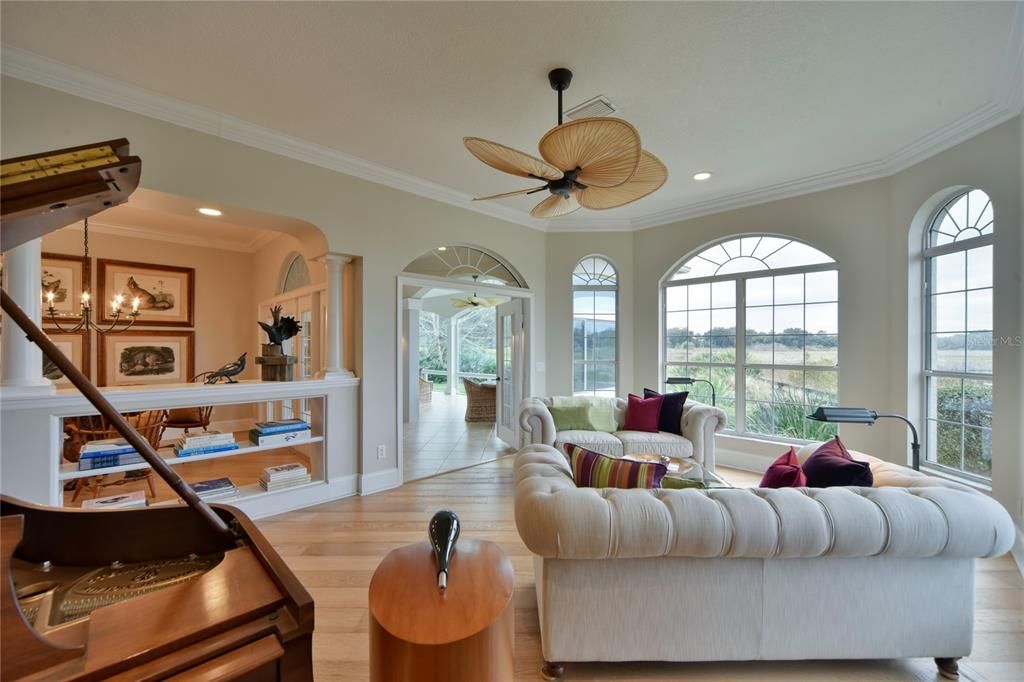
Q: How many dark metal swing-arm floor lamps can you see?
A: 2